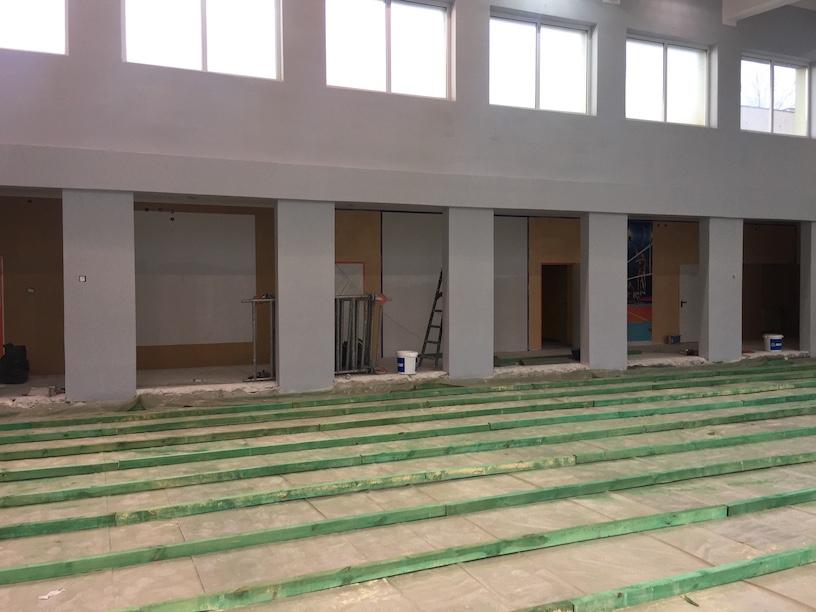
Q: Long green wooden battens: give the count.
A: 9